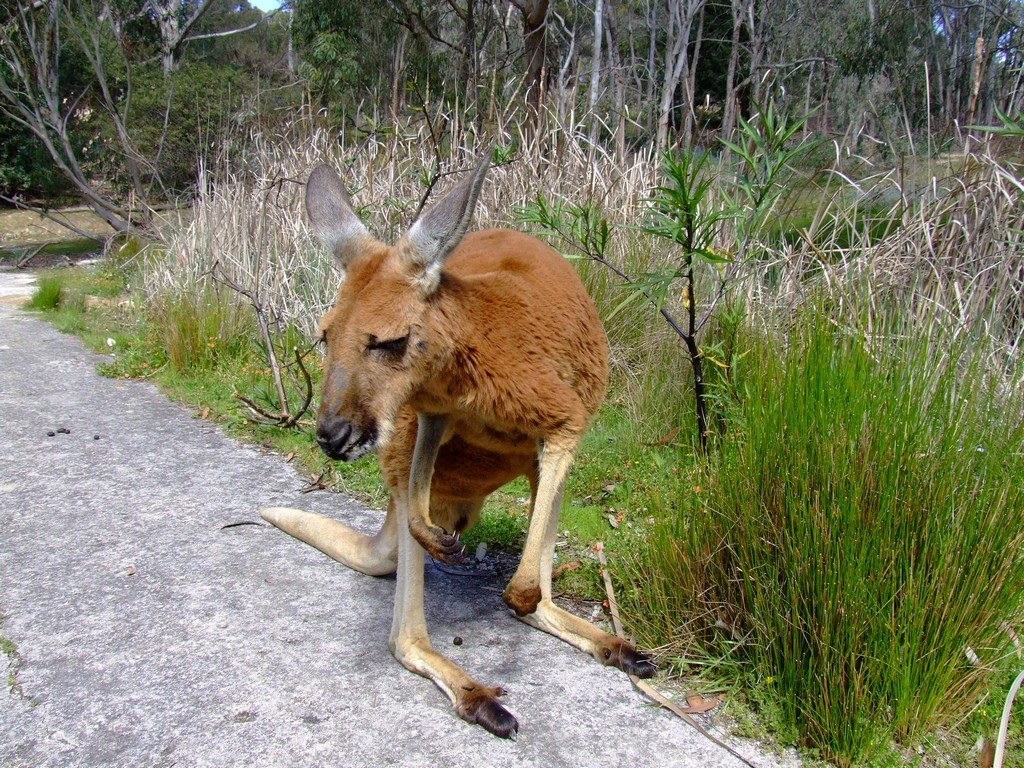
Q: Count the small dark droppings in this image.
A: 5